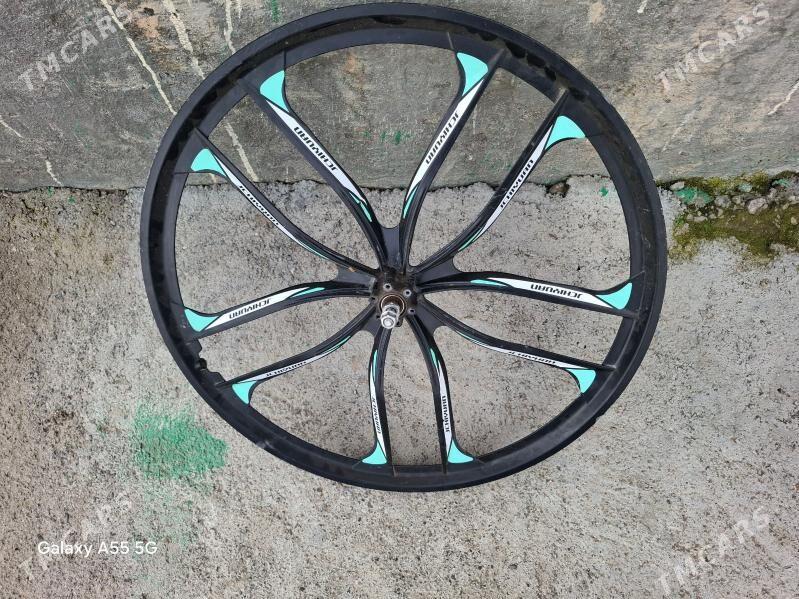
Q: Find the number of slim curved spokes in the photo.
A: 10